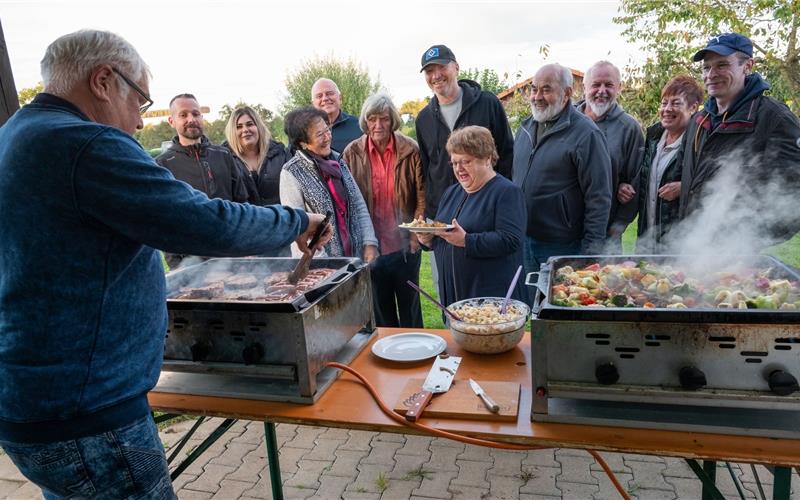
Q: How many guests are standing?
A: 11